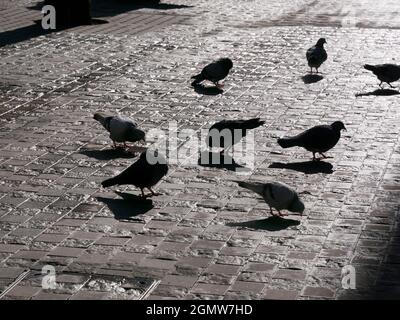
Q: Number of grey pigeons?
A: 2